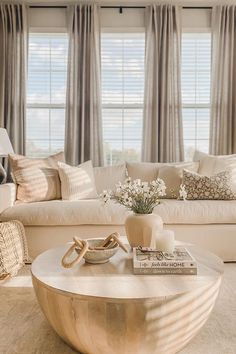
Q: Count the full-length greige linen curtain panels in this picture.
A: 4